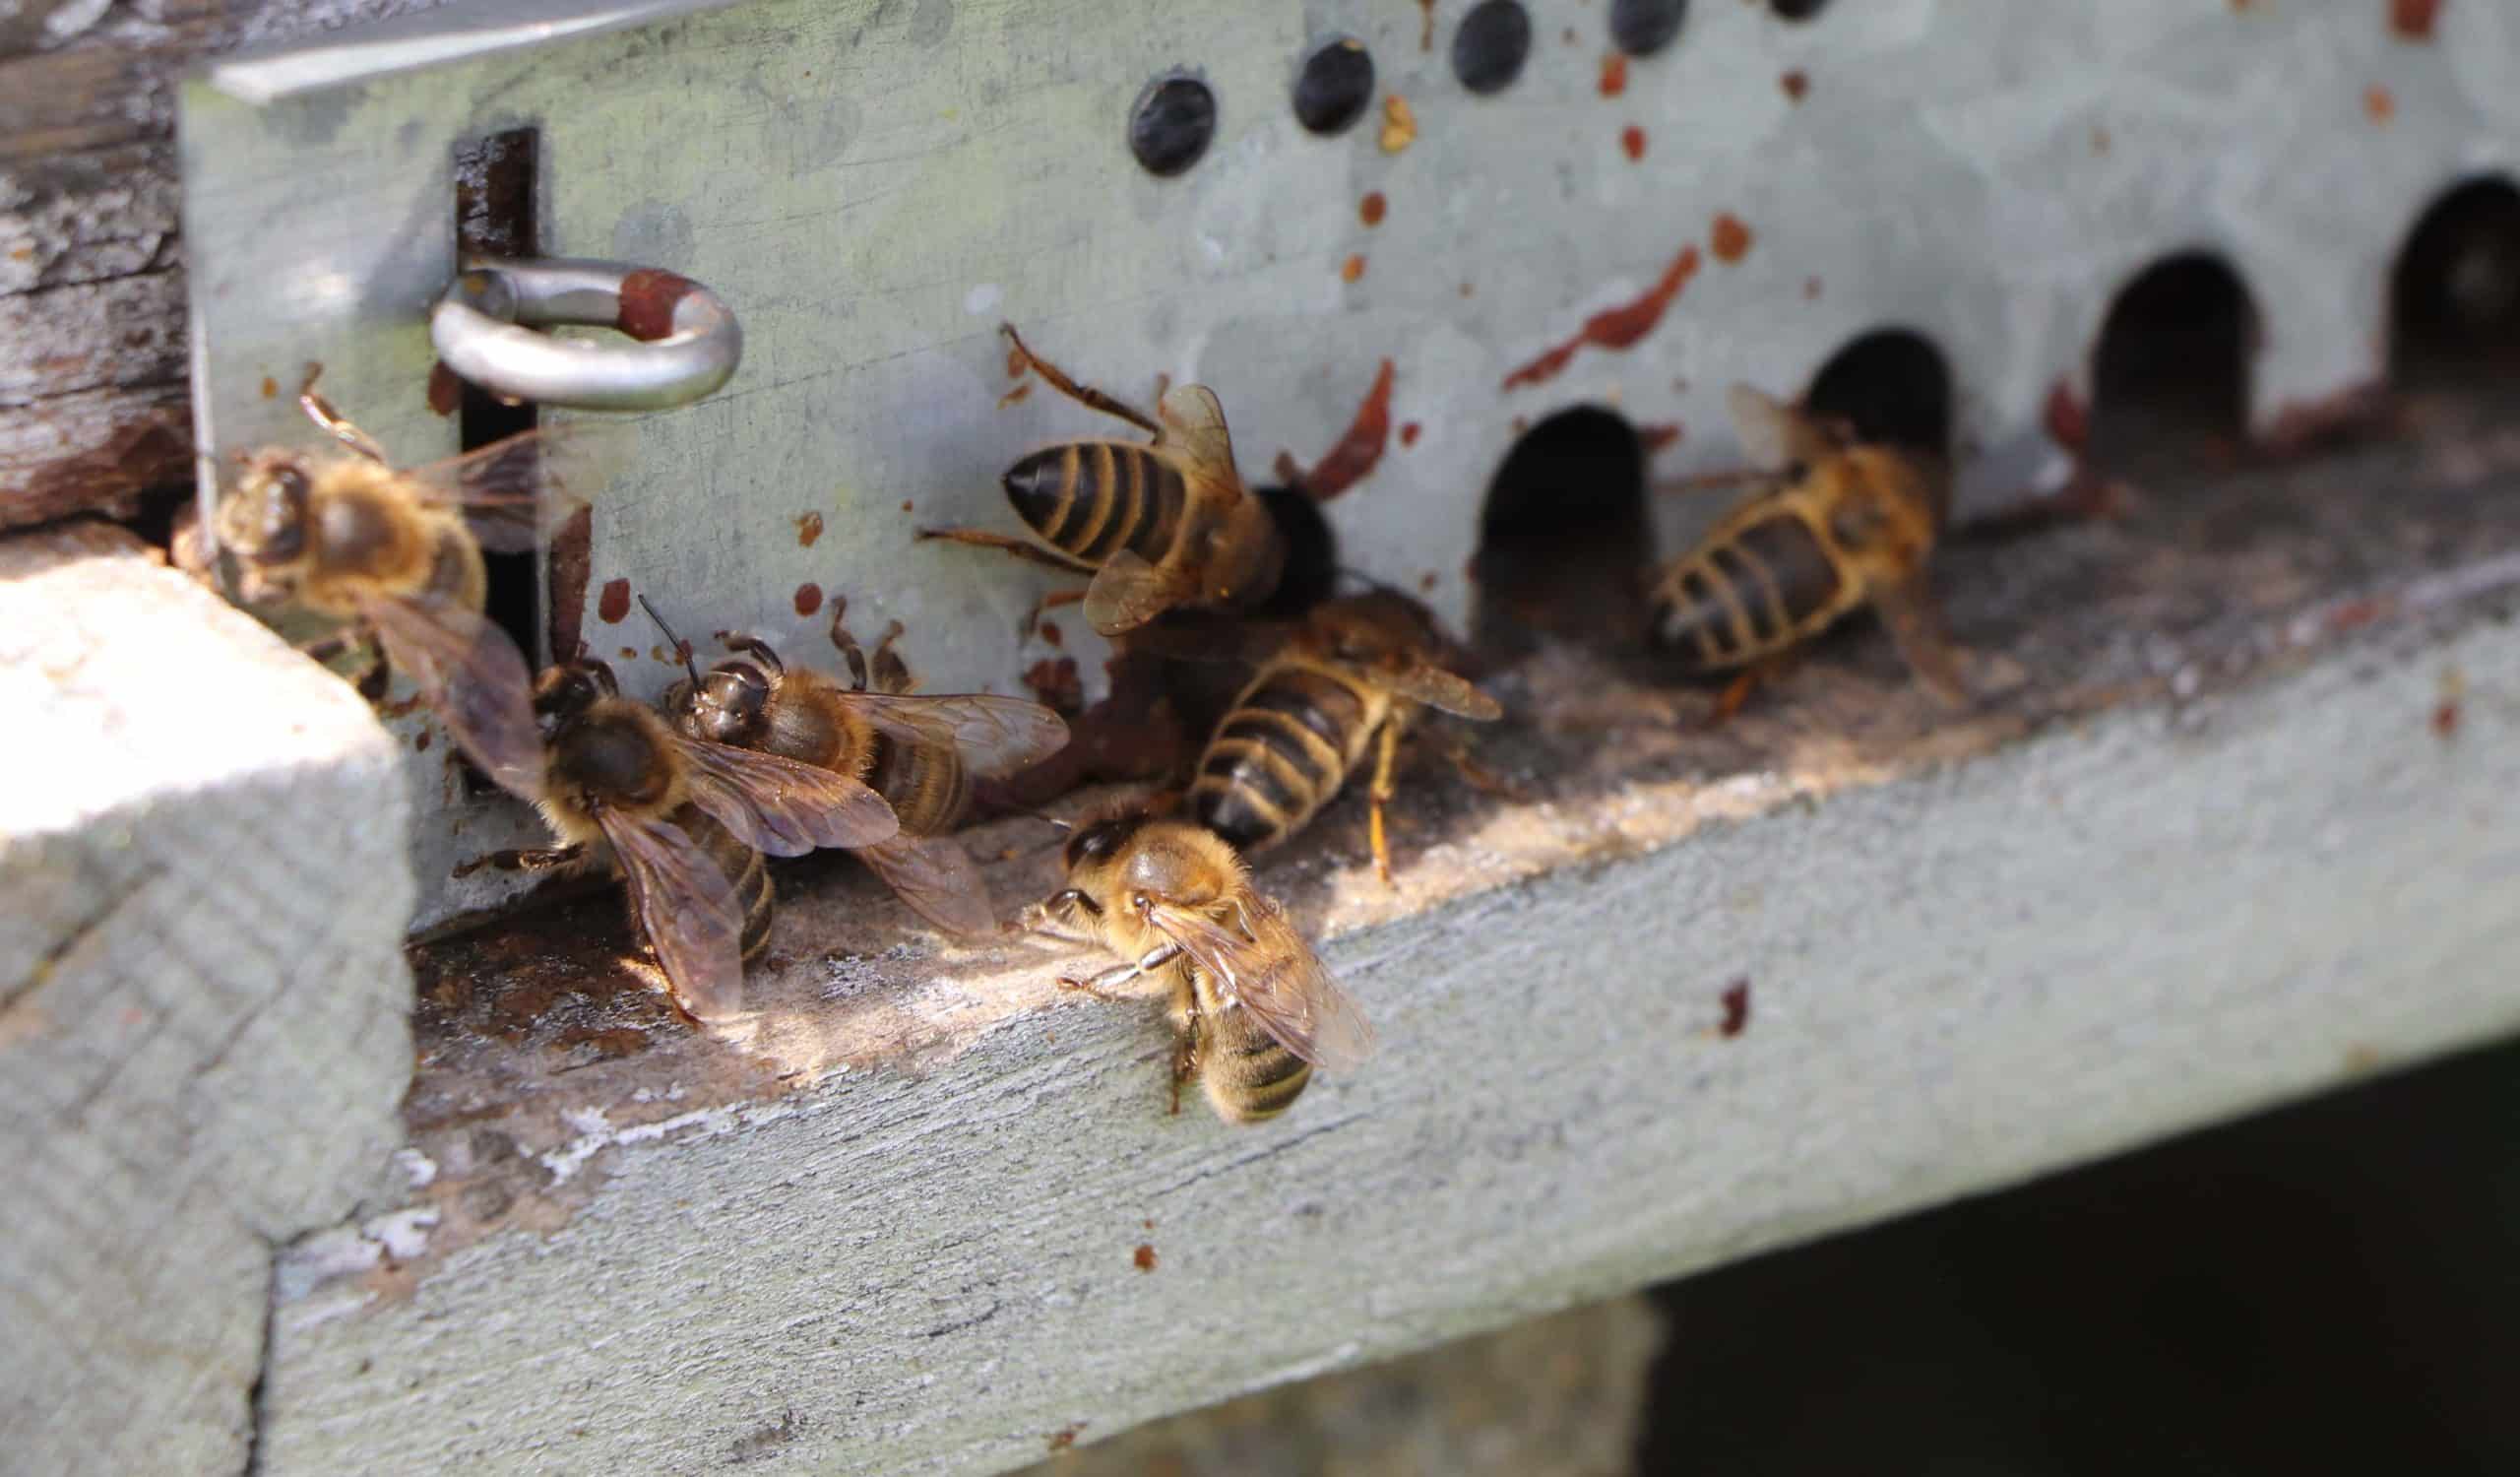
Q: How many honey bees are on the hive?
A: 7